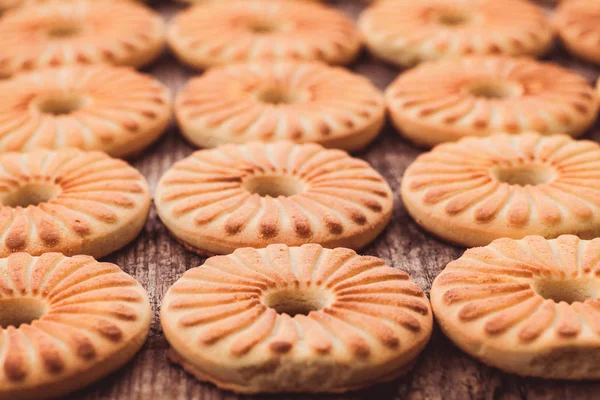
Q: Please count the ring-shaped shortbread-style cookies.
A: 13